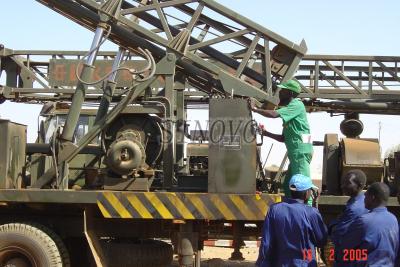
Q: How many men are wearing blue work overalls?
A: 3